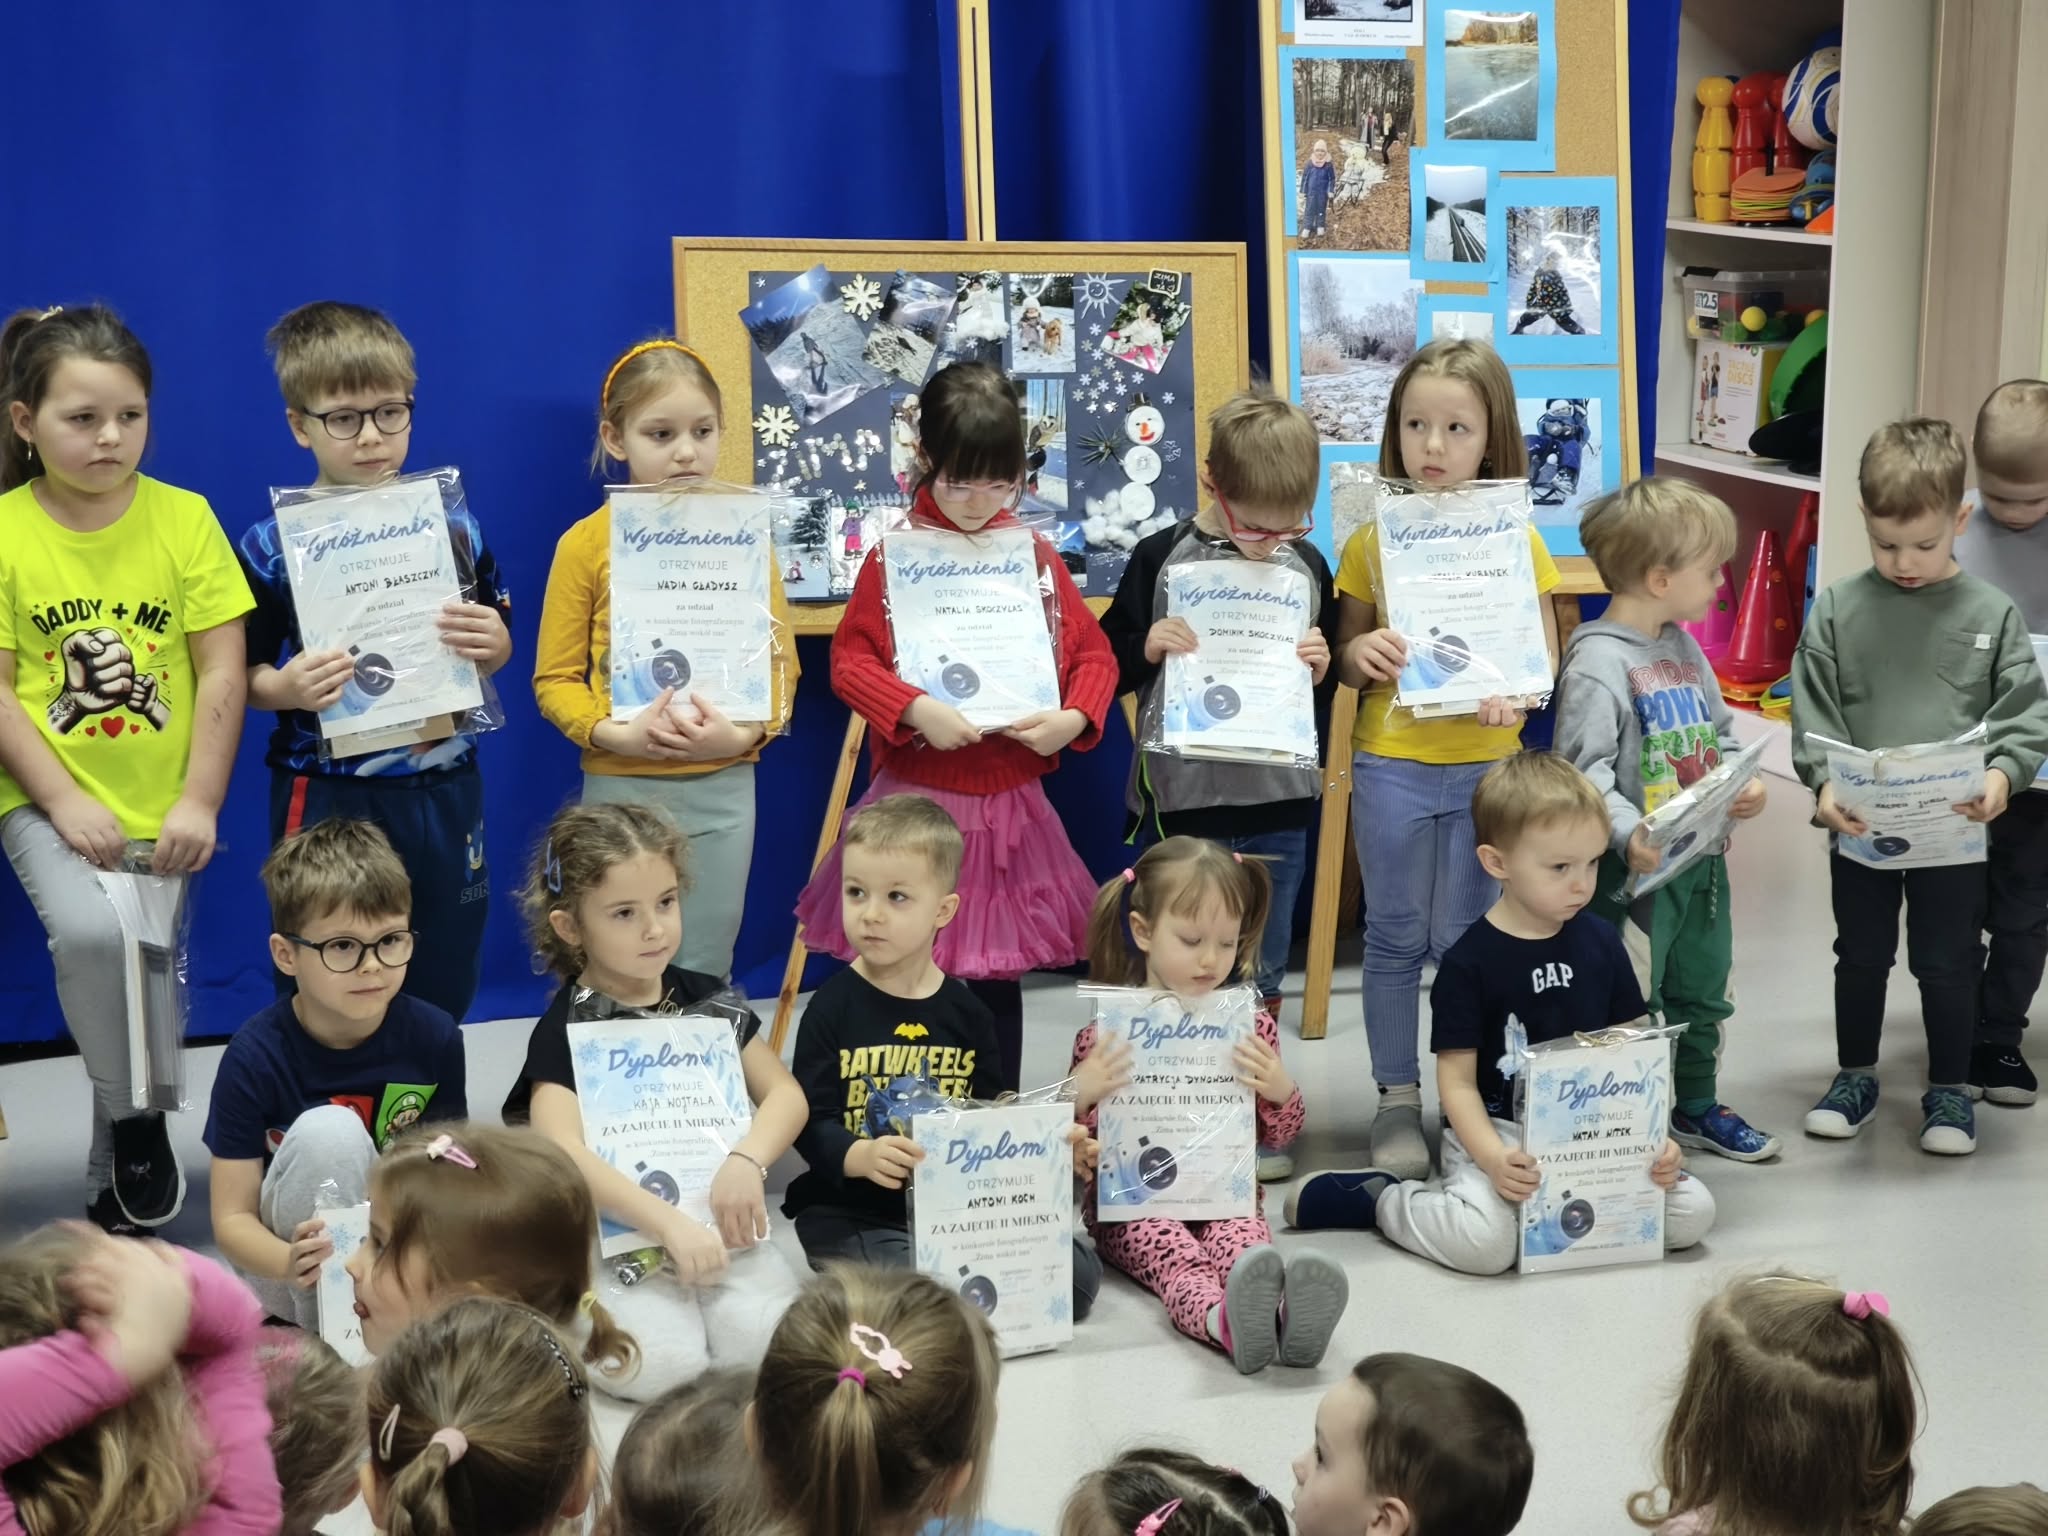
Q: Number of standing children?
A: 9